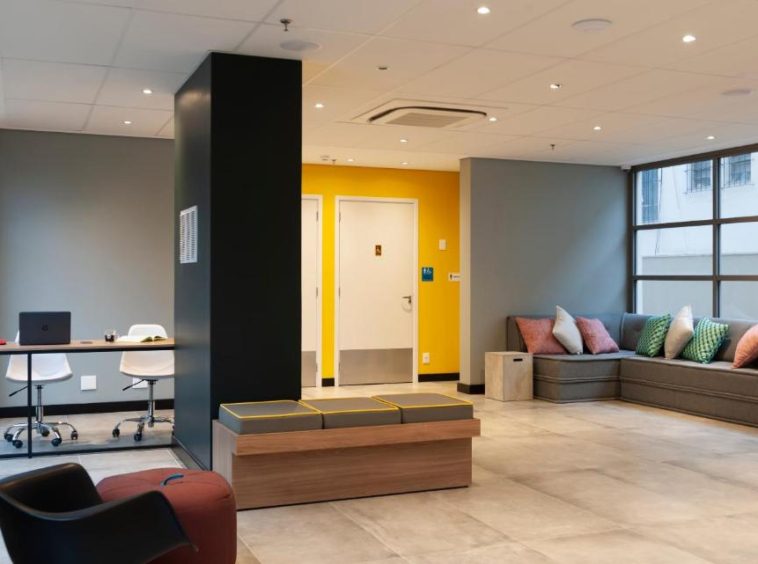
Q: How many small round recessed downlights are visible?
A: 12